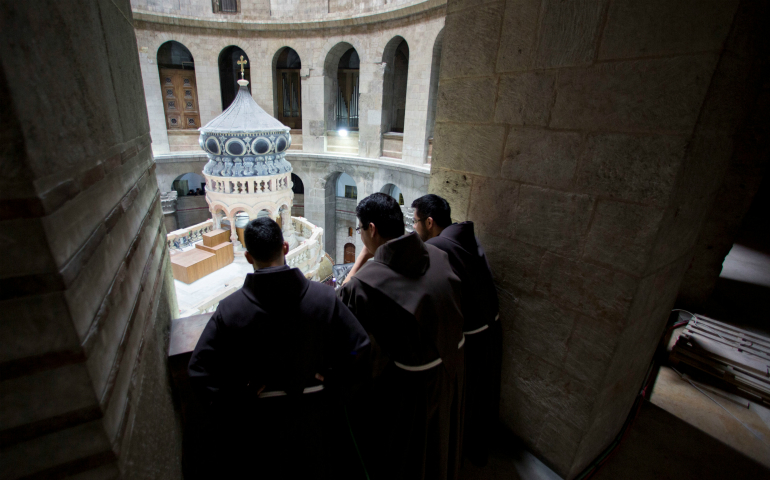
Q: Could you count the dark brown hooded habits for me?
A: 3